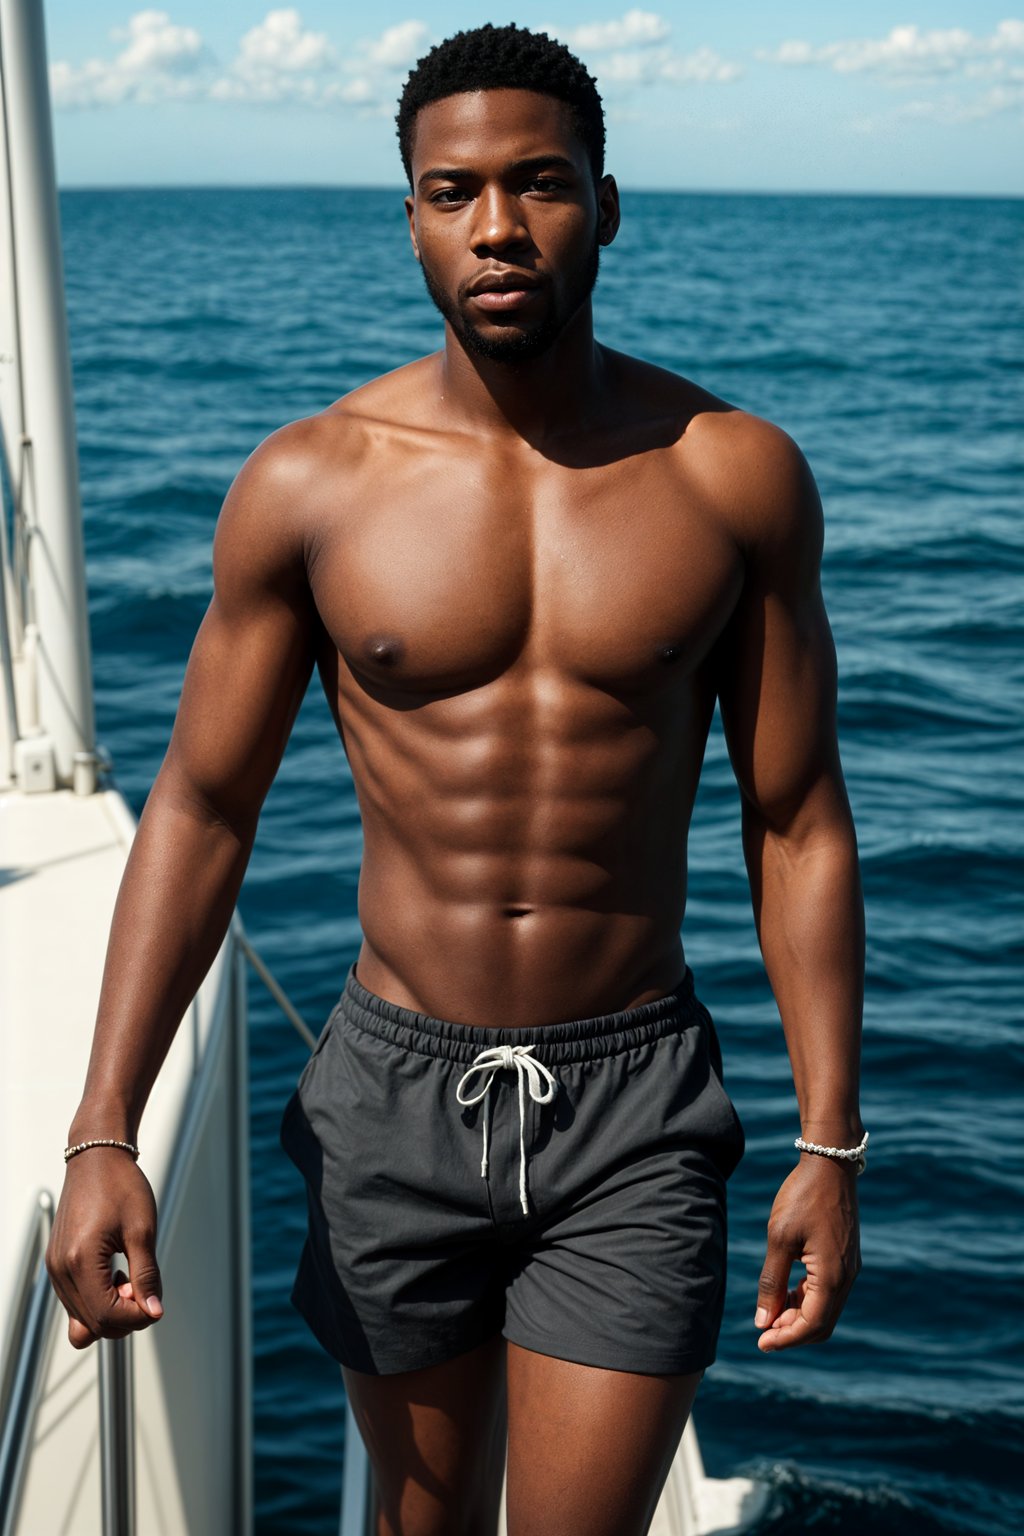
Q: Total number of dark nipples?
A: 2